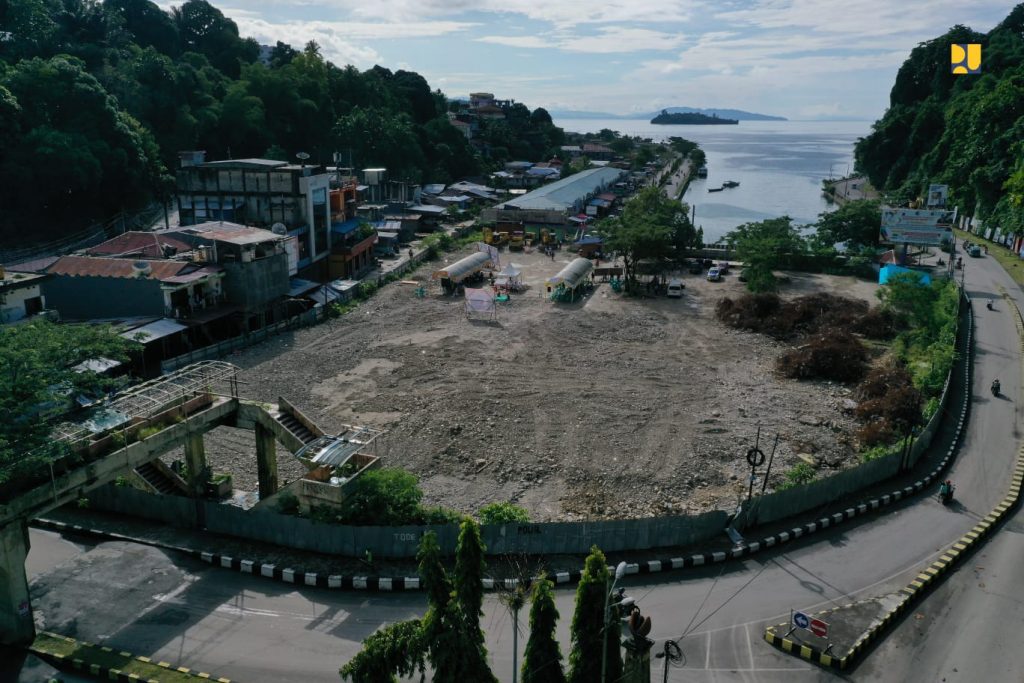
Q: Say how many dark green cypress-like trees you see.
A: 4